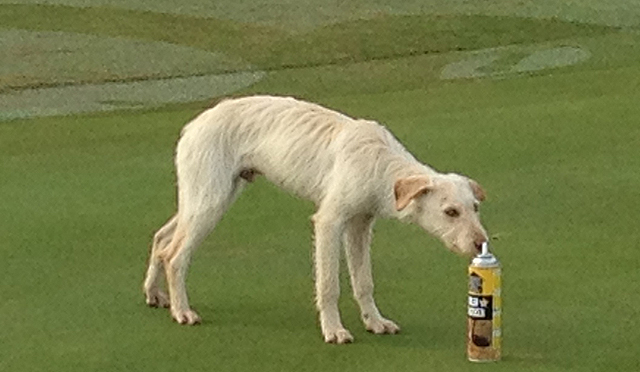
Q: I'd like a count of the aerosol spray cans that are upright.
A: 1